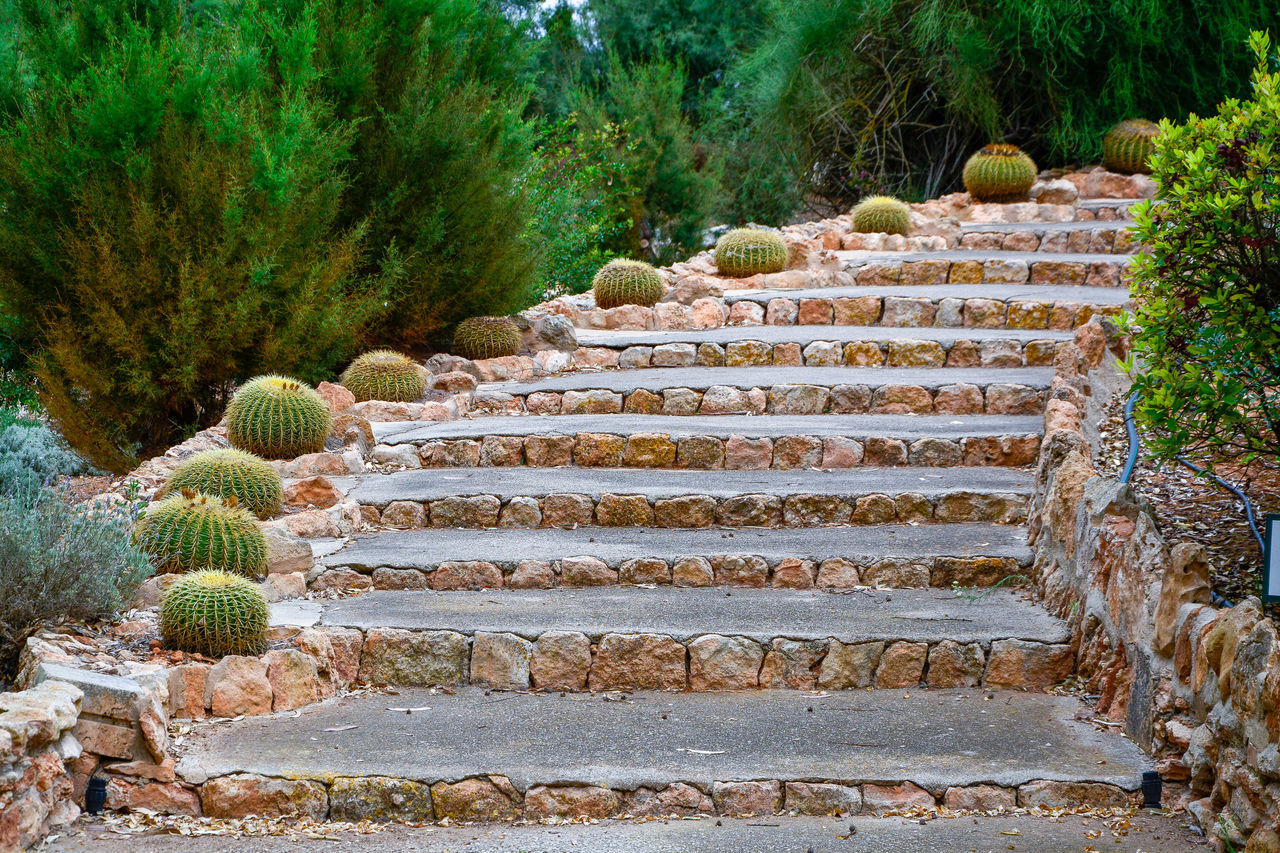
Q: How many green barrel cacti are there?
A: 11